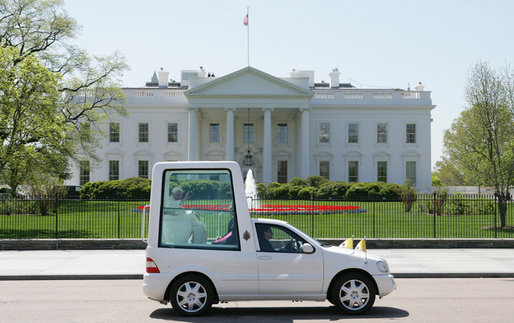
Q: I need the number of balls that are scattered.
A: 0